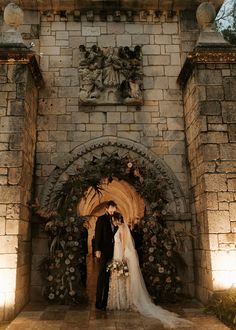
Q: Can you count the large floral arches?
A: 1